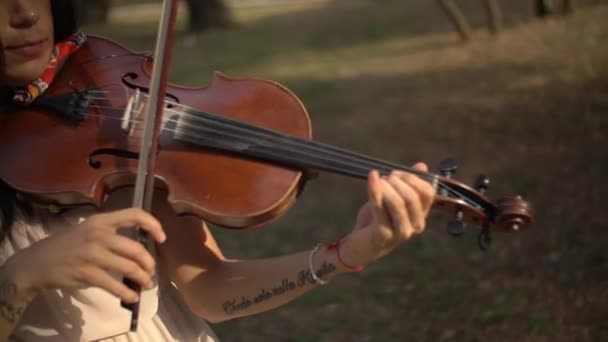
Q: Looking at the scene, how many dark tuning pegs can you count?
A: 4